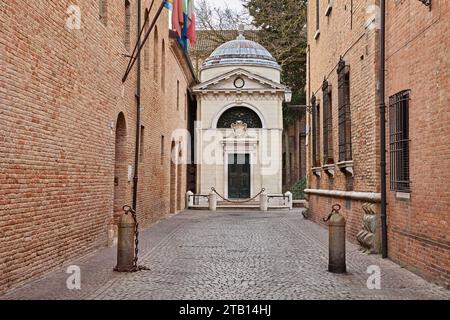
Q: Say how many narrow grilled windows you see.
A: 4